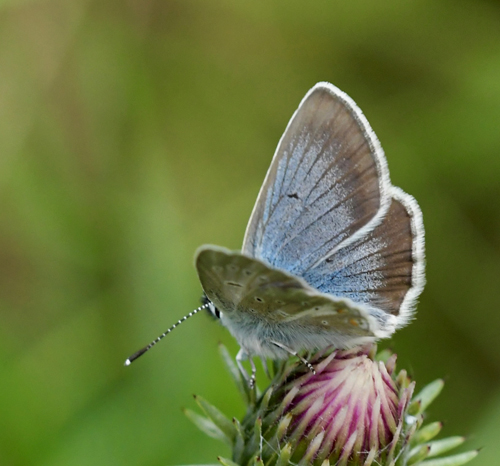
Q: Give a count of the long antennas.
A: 1